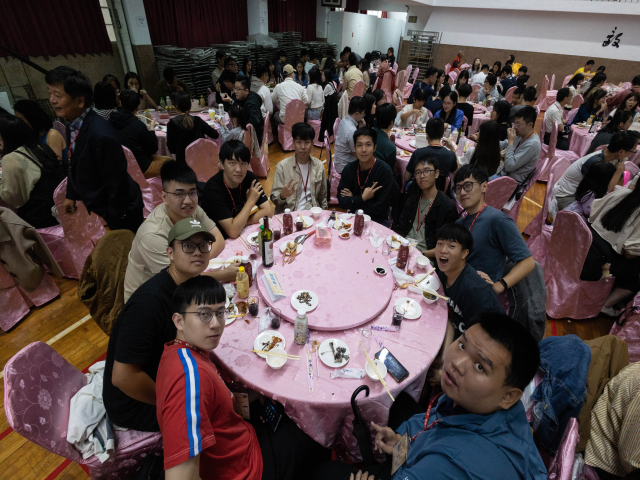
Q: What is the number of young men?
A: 10